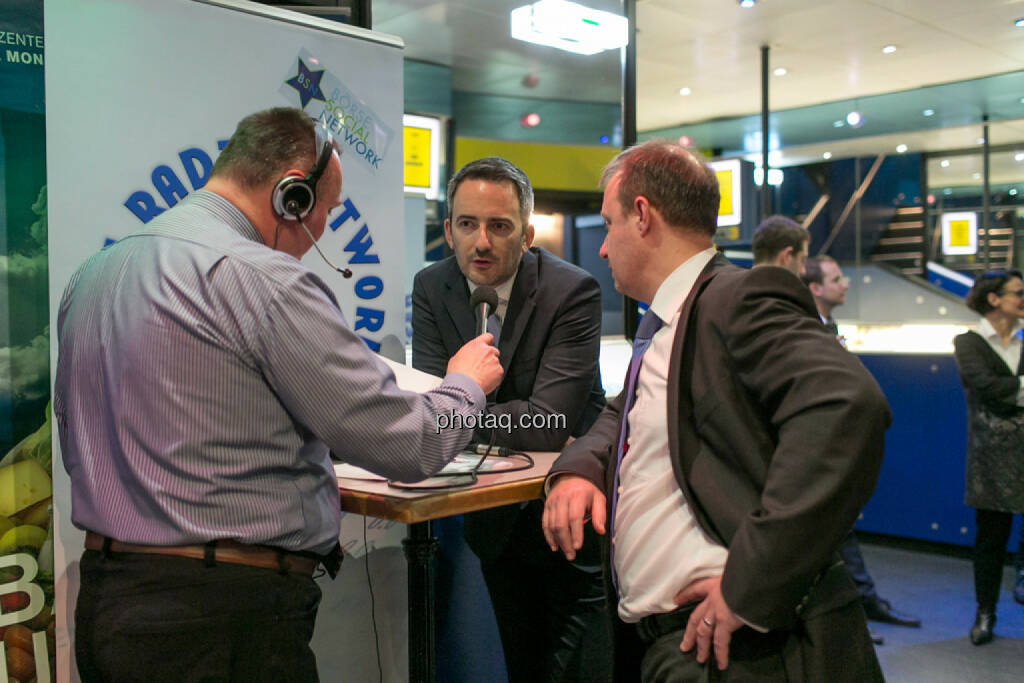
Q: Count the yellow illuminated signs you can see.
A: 3